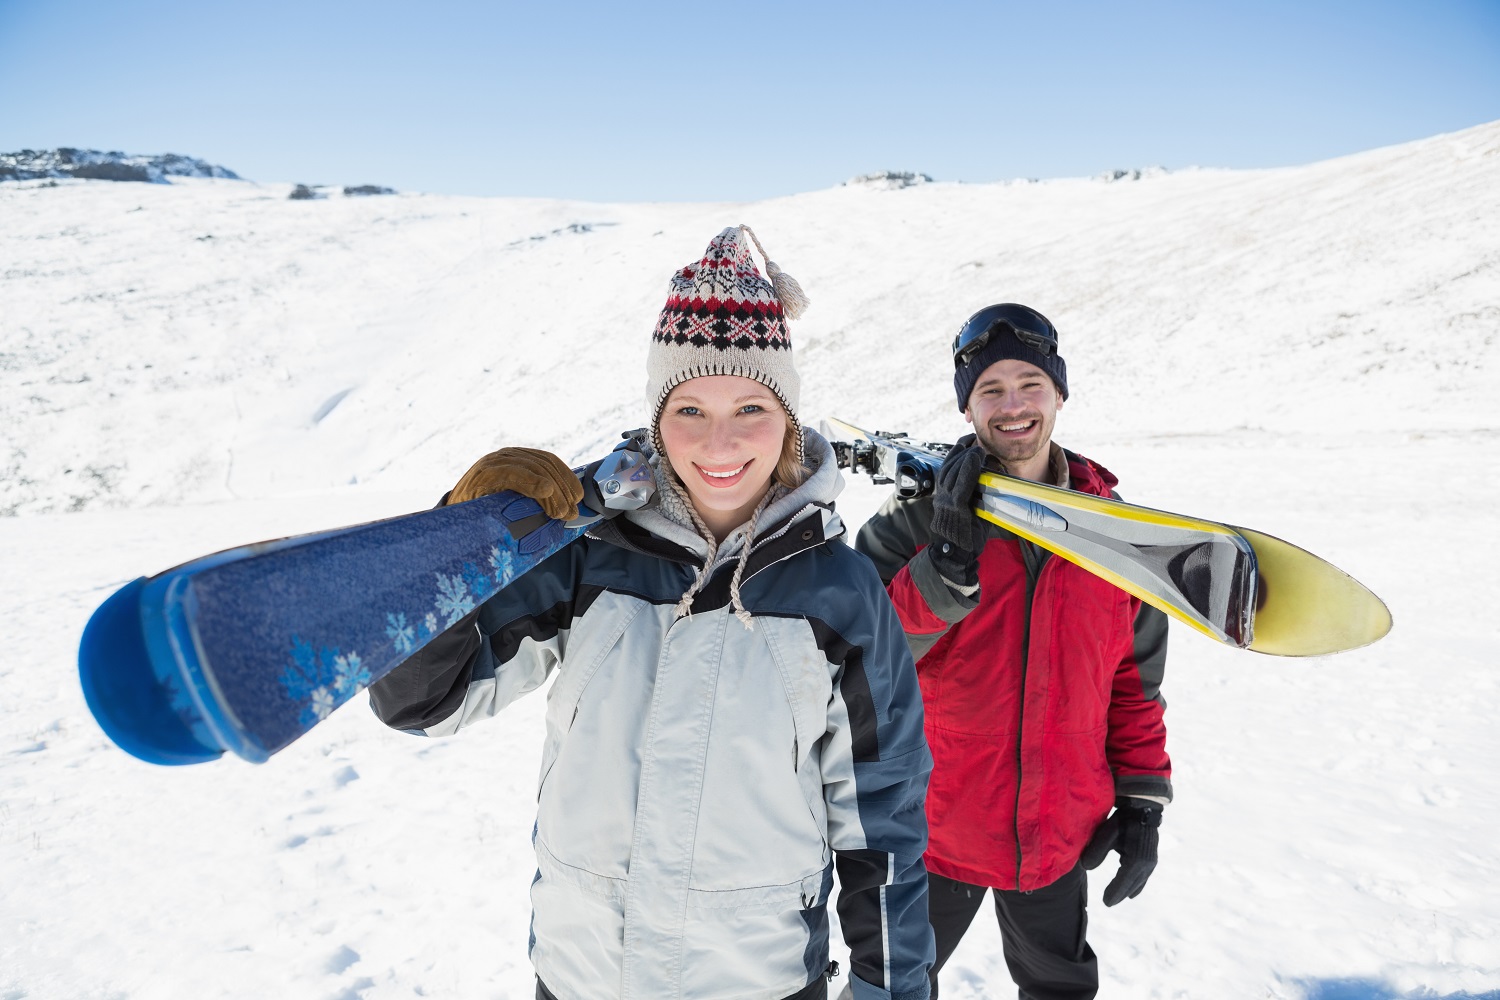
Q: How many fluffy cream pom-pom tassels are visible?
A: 1